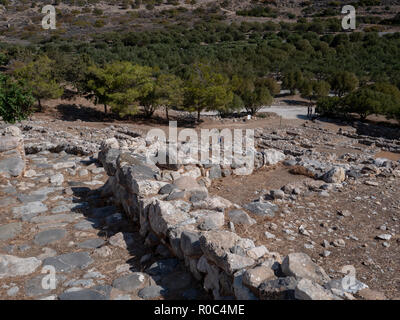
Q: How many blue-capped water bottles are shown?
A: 0